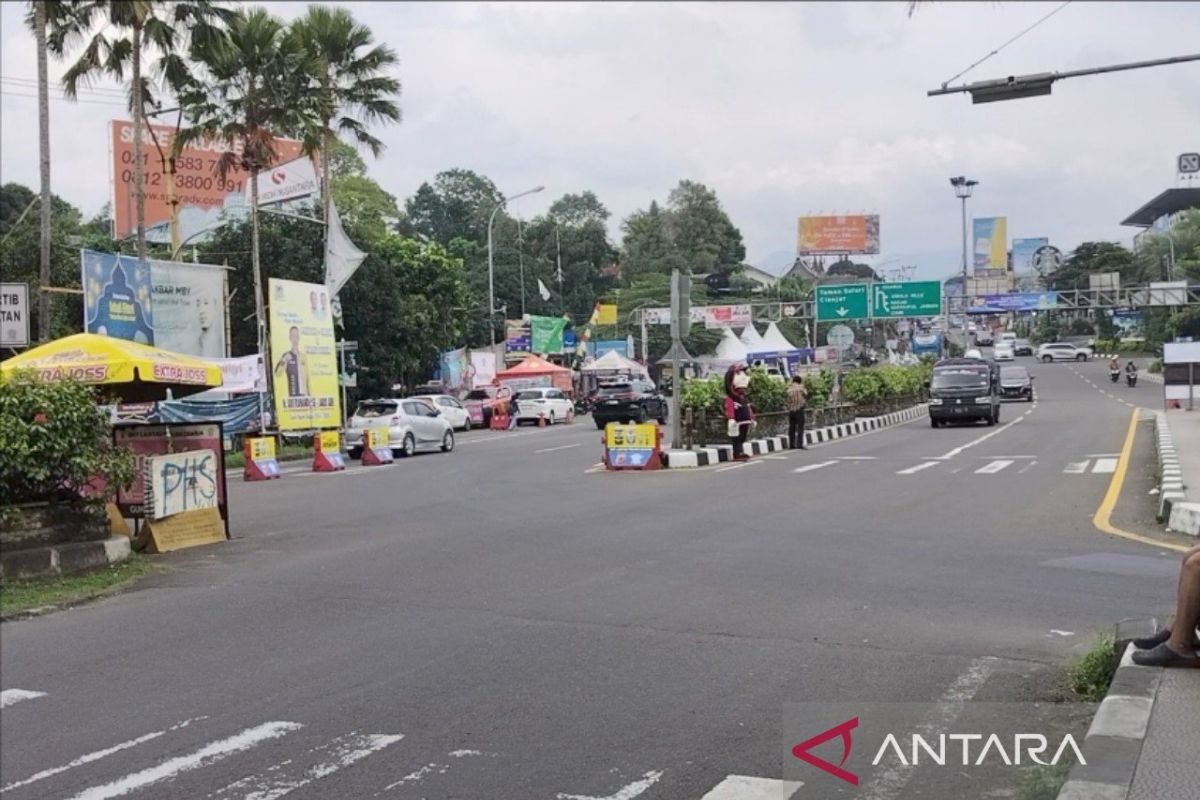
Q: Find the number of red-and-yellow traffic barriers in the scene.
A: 4